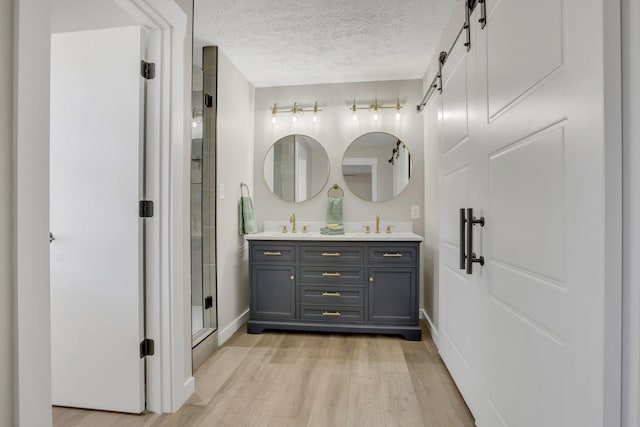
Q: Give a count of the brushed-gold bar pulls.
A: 6